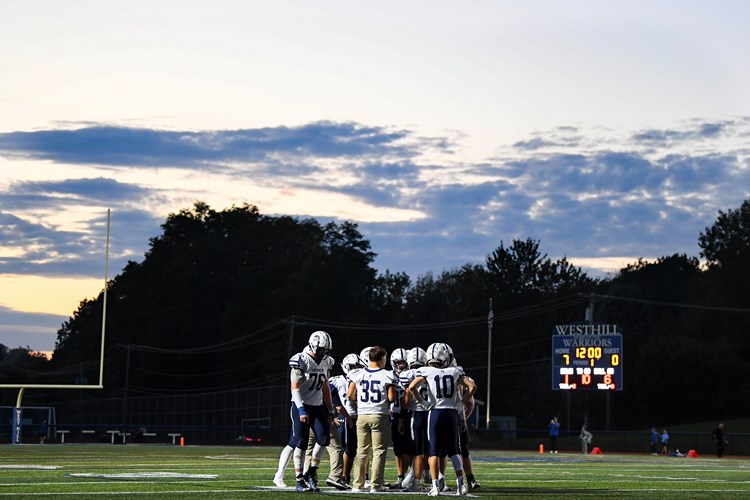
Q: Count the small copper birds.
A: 0